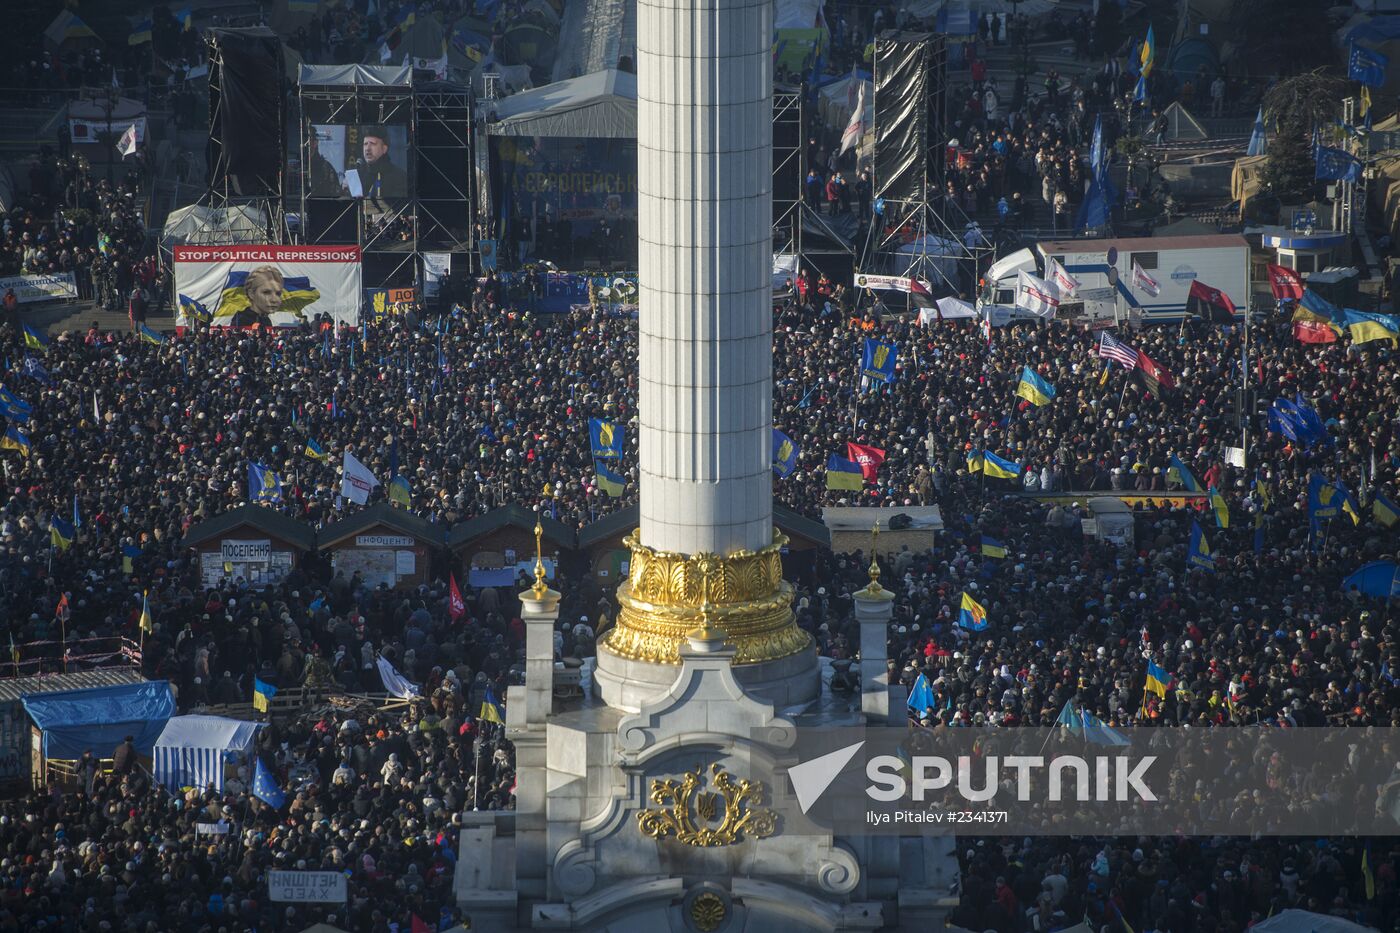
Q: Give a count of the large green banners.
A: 0